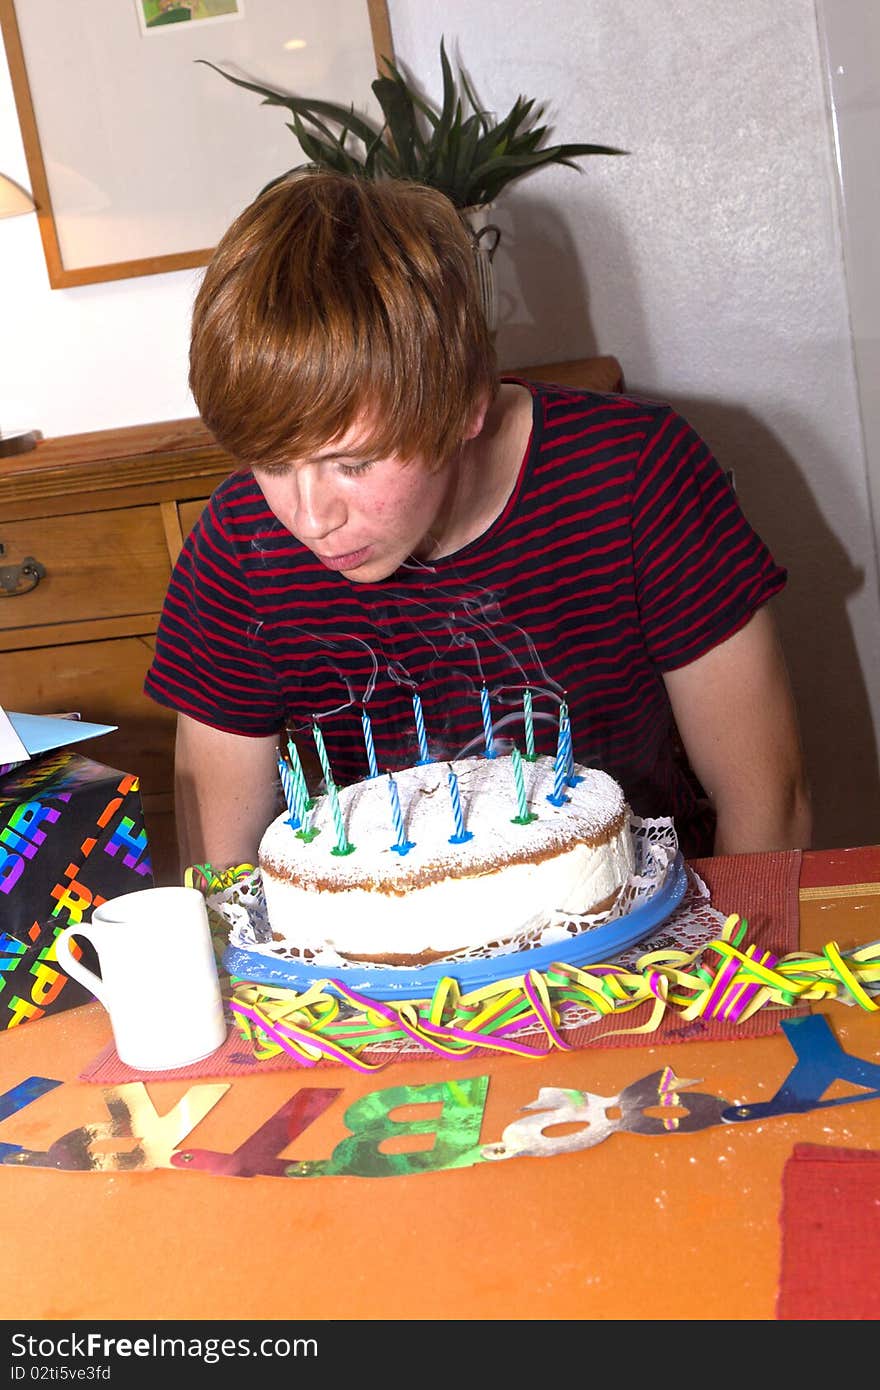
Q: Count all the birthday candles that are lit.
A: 0